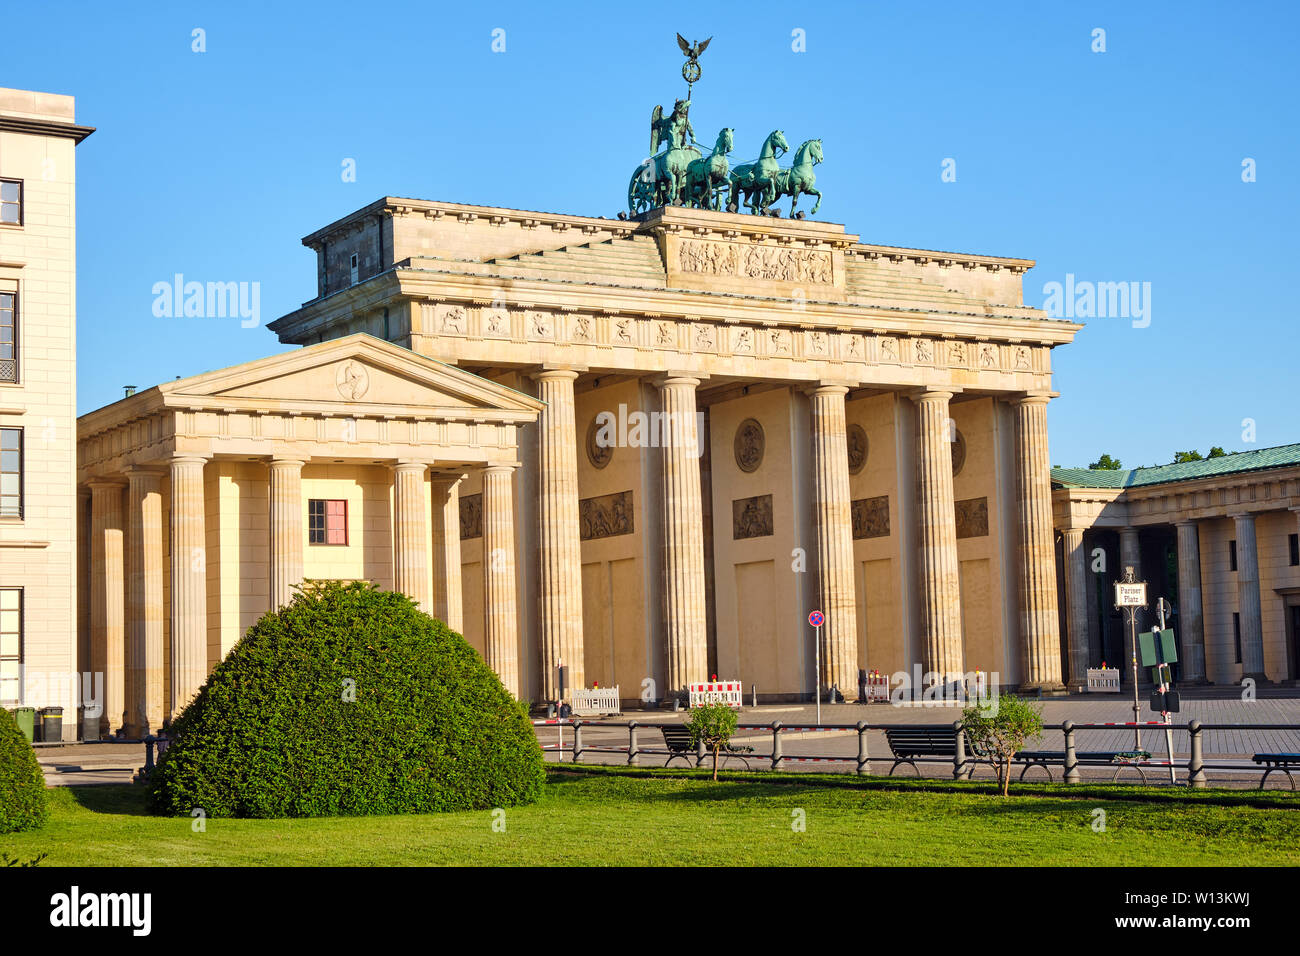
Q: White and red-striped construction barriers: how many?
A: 2